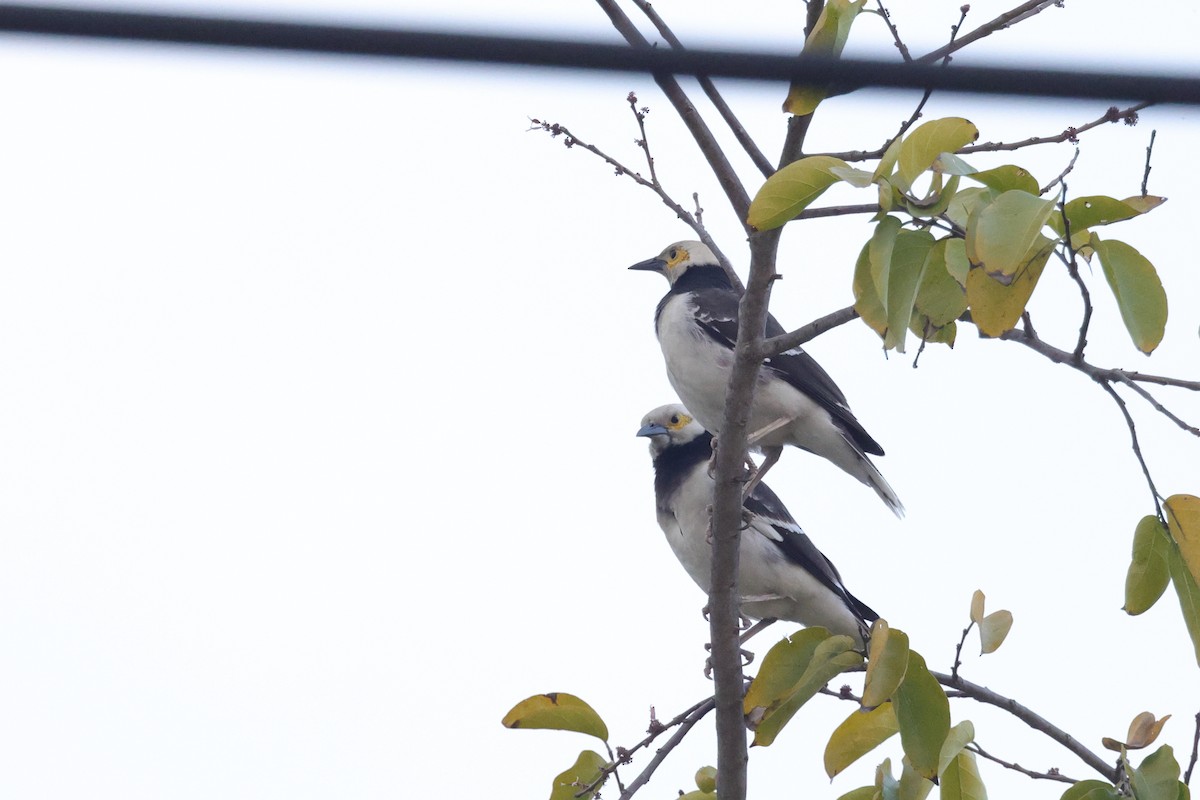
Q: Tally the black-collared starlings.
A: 2